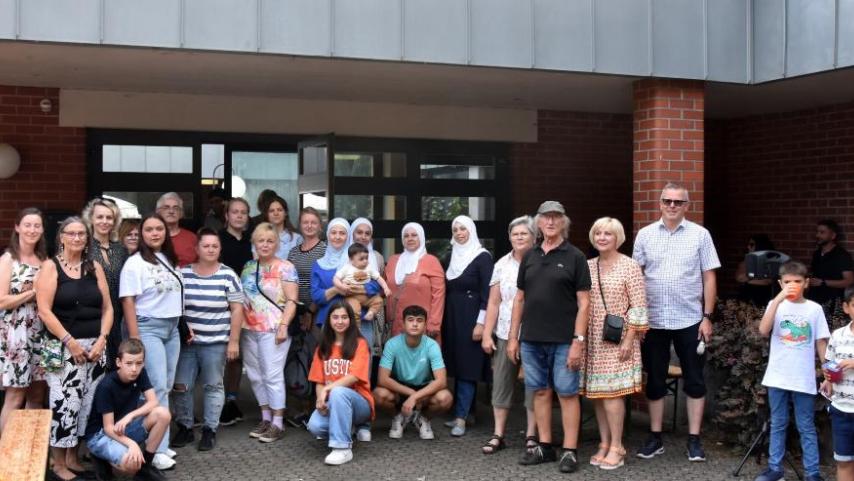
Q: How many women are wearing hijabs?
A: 4